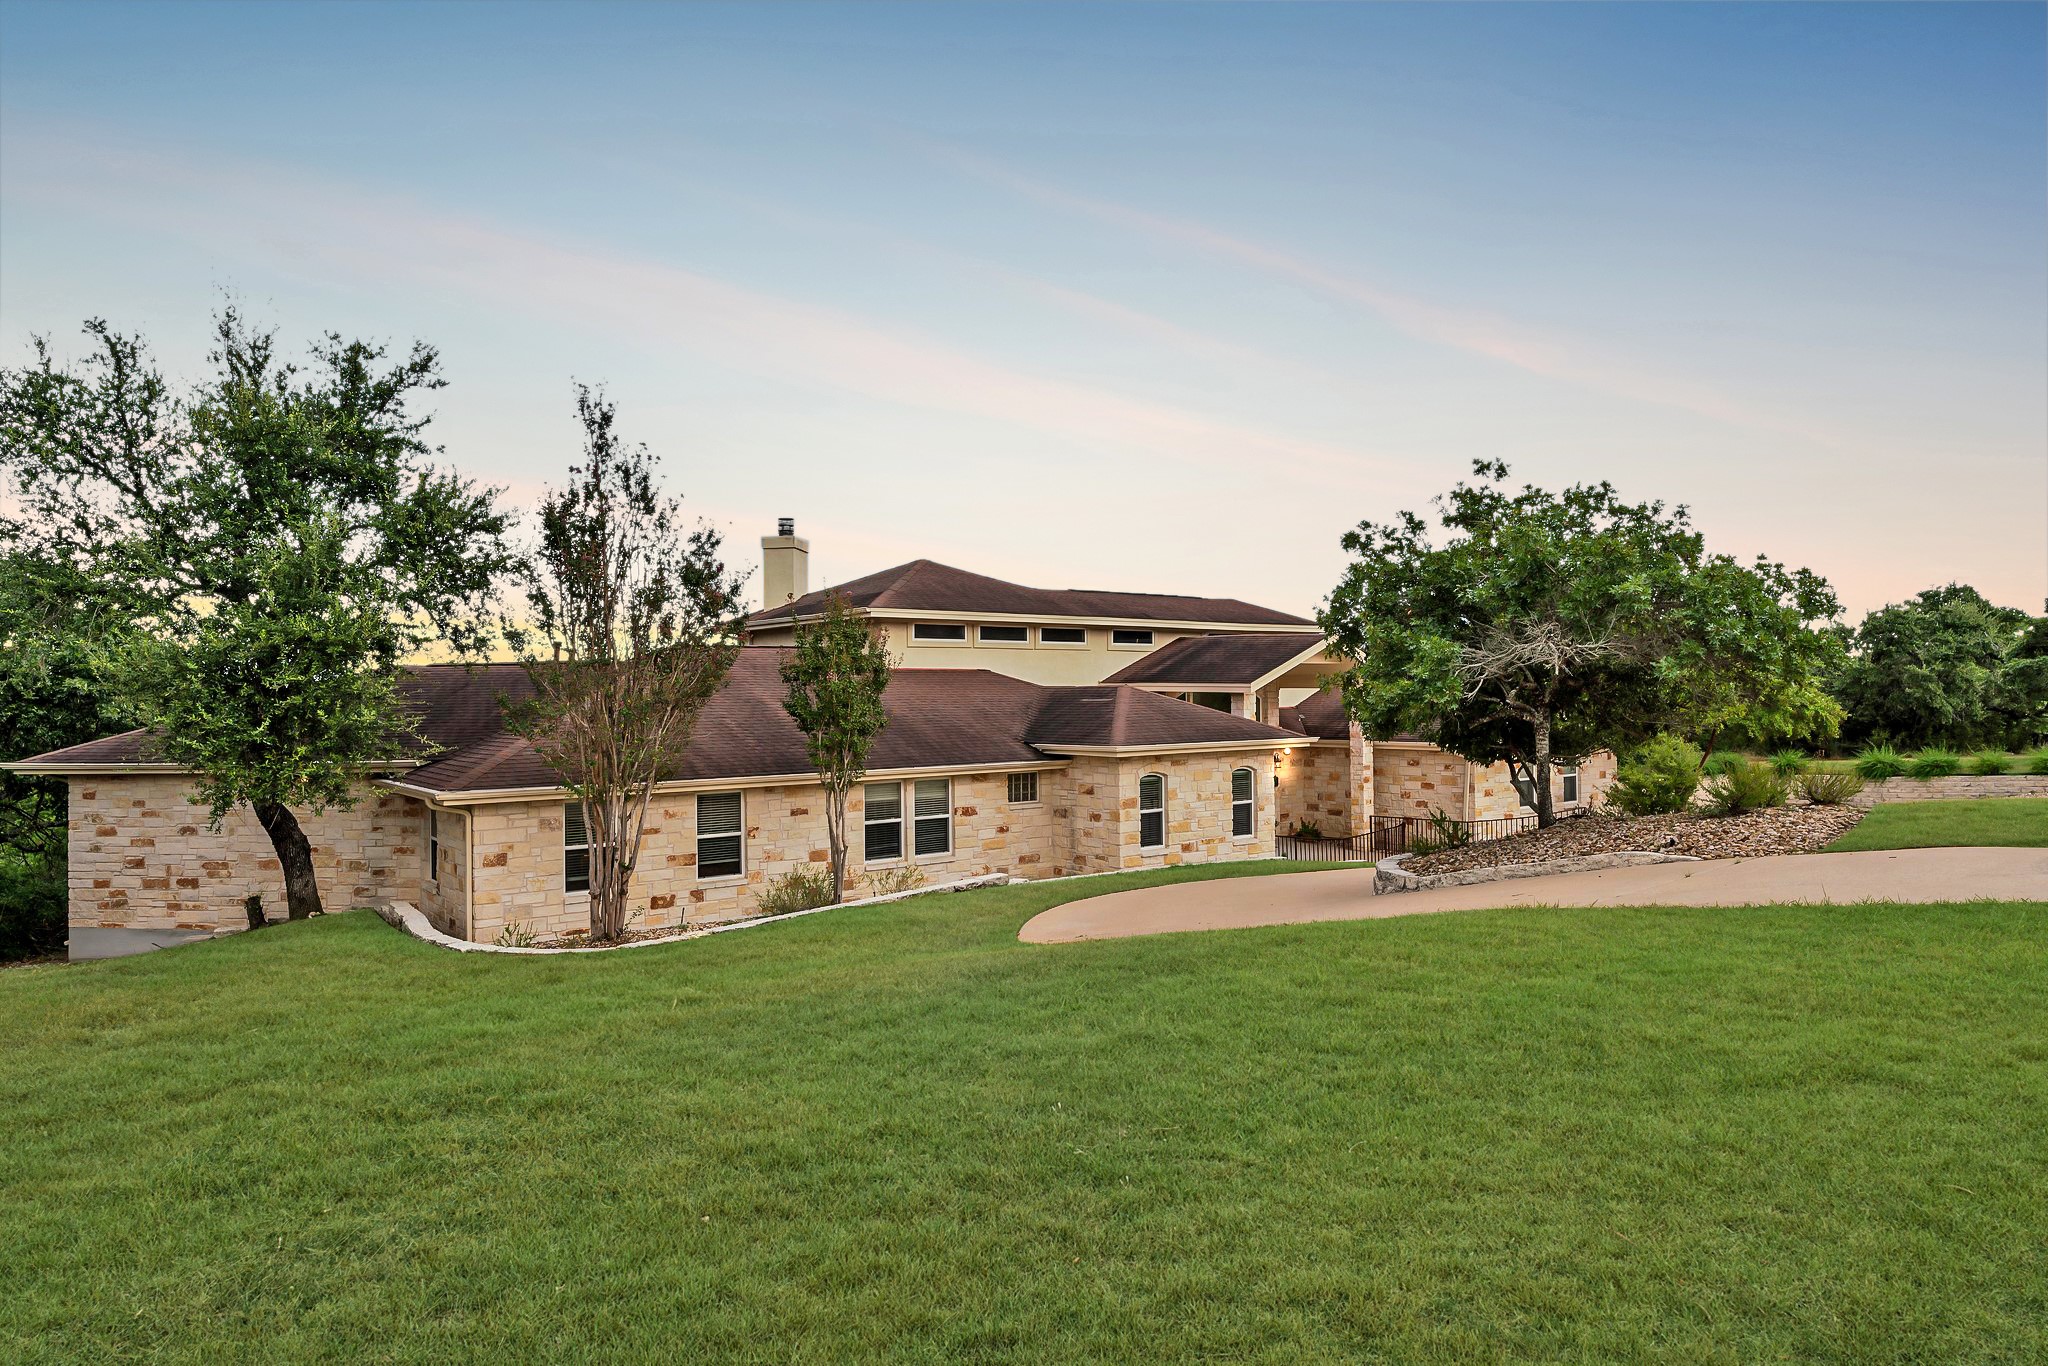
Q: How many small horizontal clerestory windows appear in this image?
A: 4